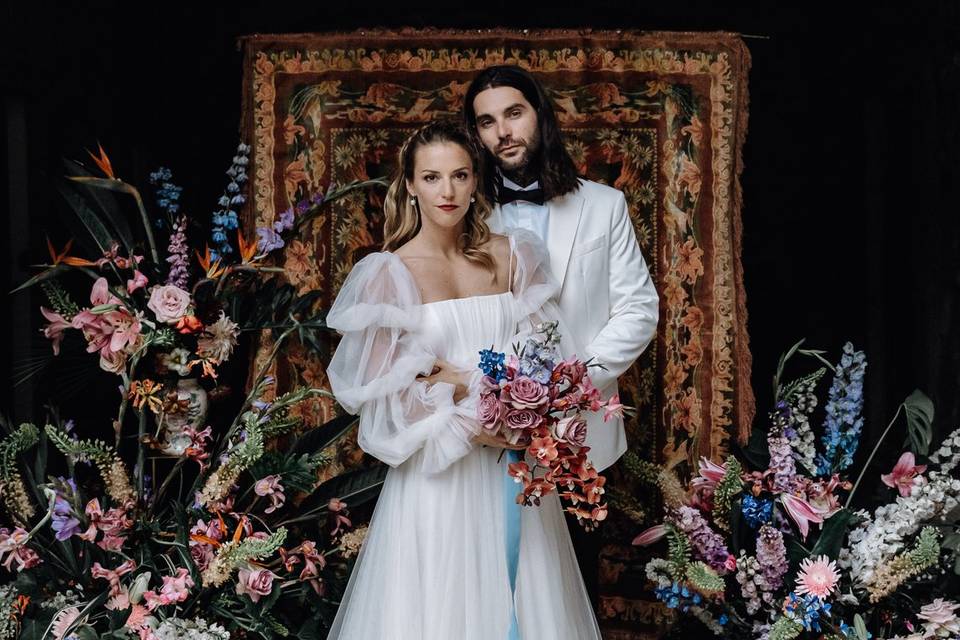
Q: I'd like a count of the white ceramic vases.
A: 1